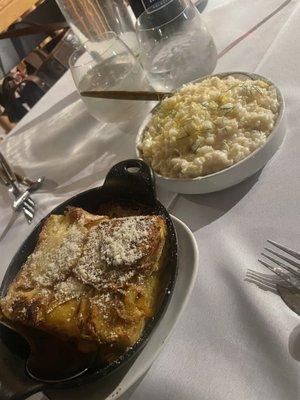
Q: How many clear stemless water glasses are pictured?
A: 2